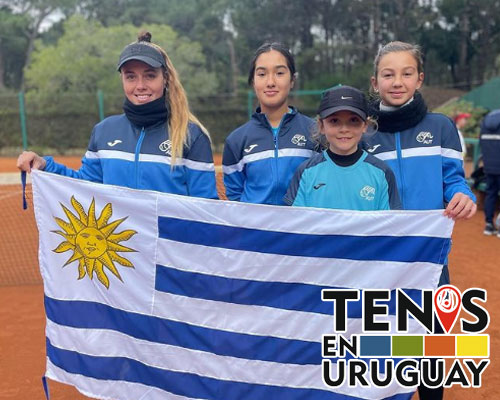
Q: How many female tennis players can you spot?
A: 4